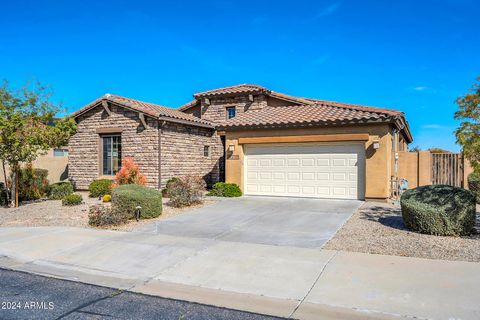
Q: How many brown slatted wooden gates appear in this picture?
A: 1